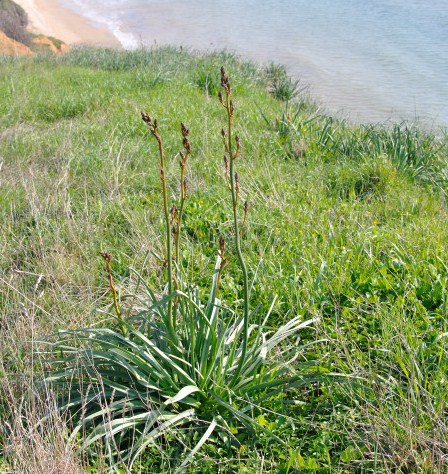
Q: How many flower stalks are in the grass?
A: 5